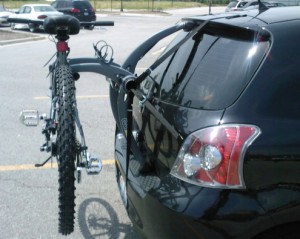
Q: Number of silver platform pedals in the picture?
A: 2